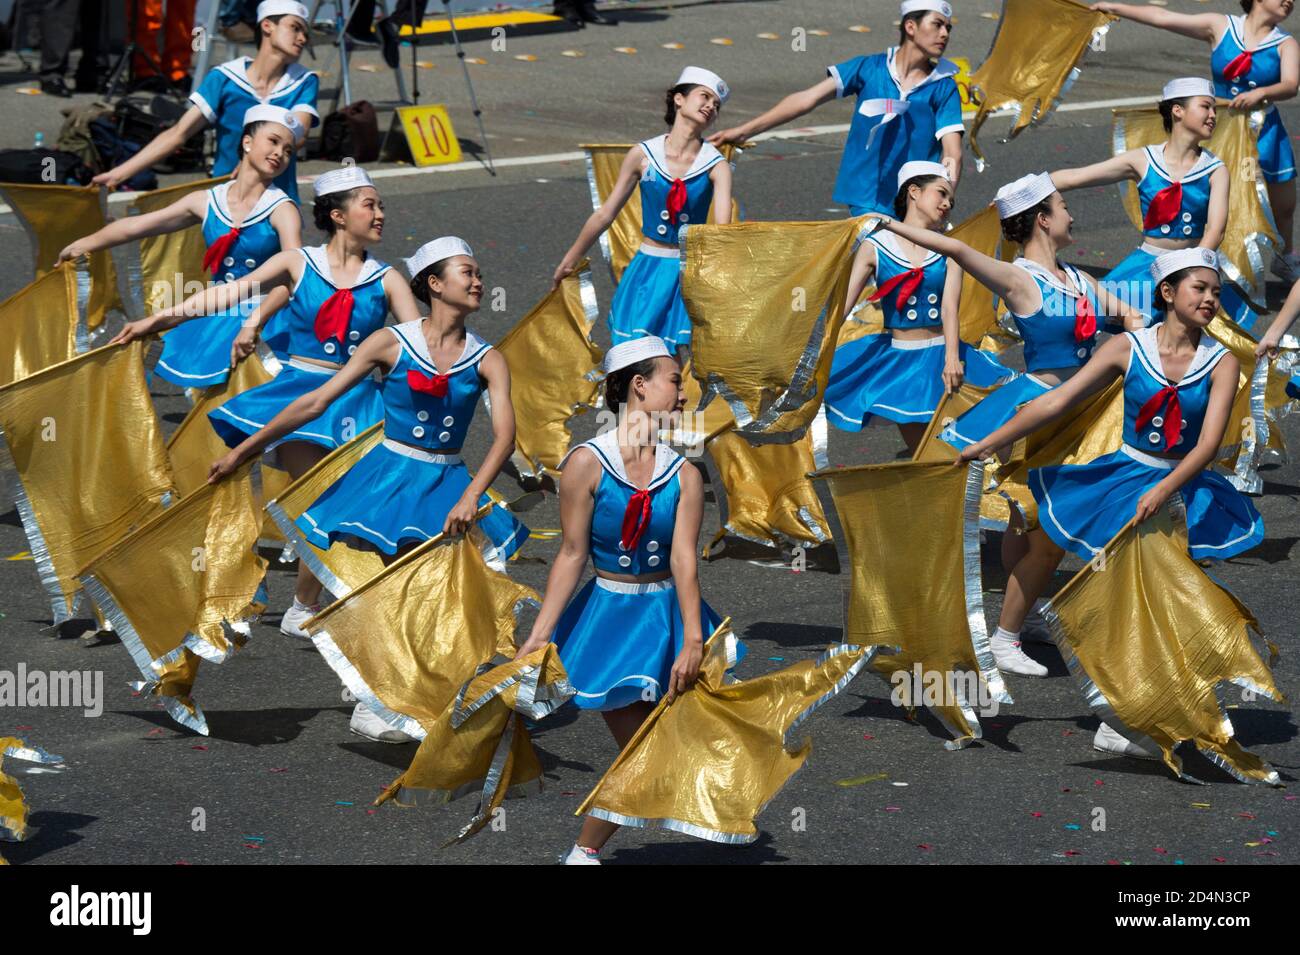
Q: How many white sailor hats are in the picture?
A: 11